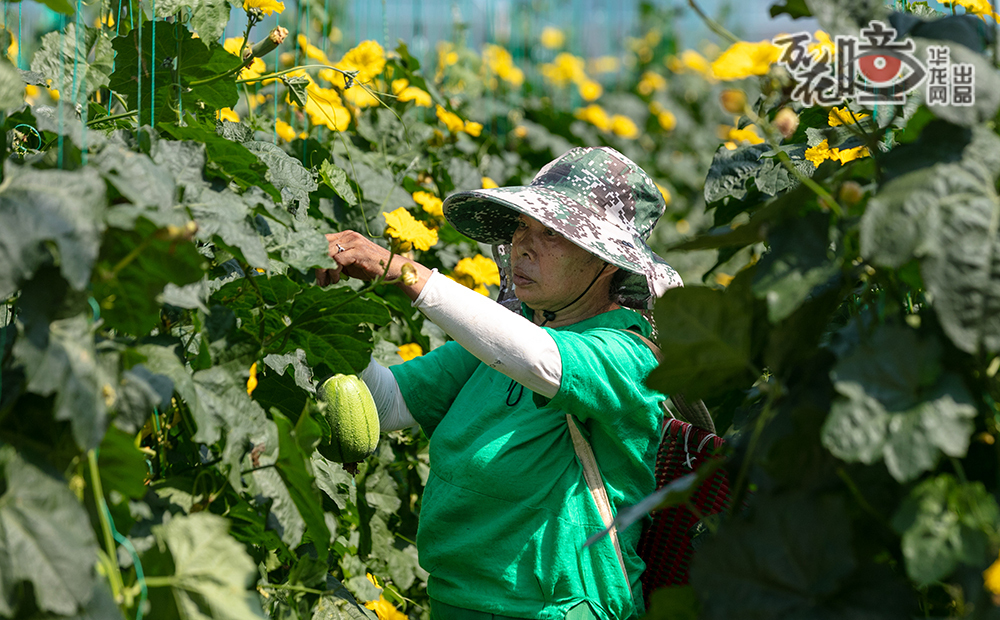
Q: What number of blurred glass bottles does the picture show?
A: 0